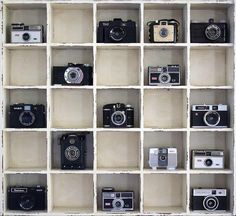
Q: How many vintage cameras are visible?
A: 15